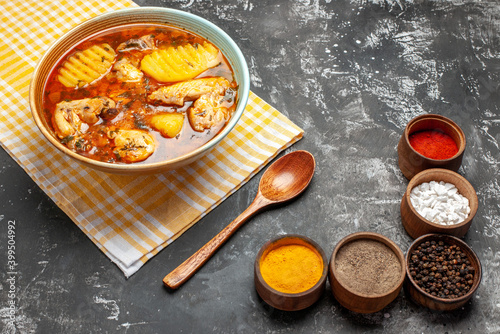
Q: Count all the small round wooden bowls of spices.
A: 5